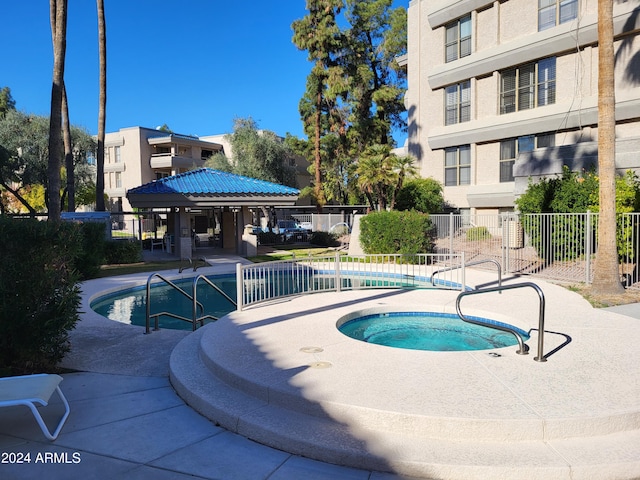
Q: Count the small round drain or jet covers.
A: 2